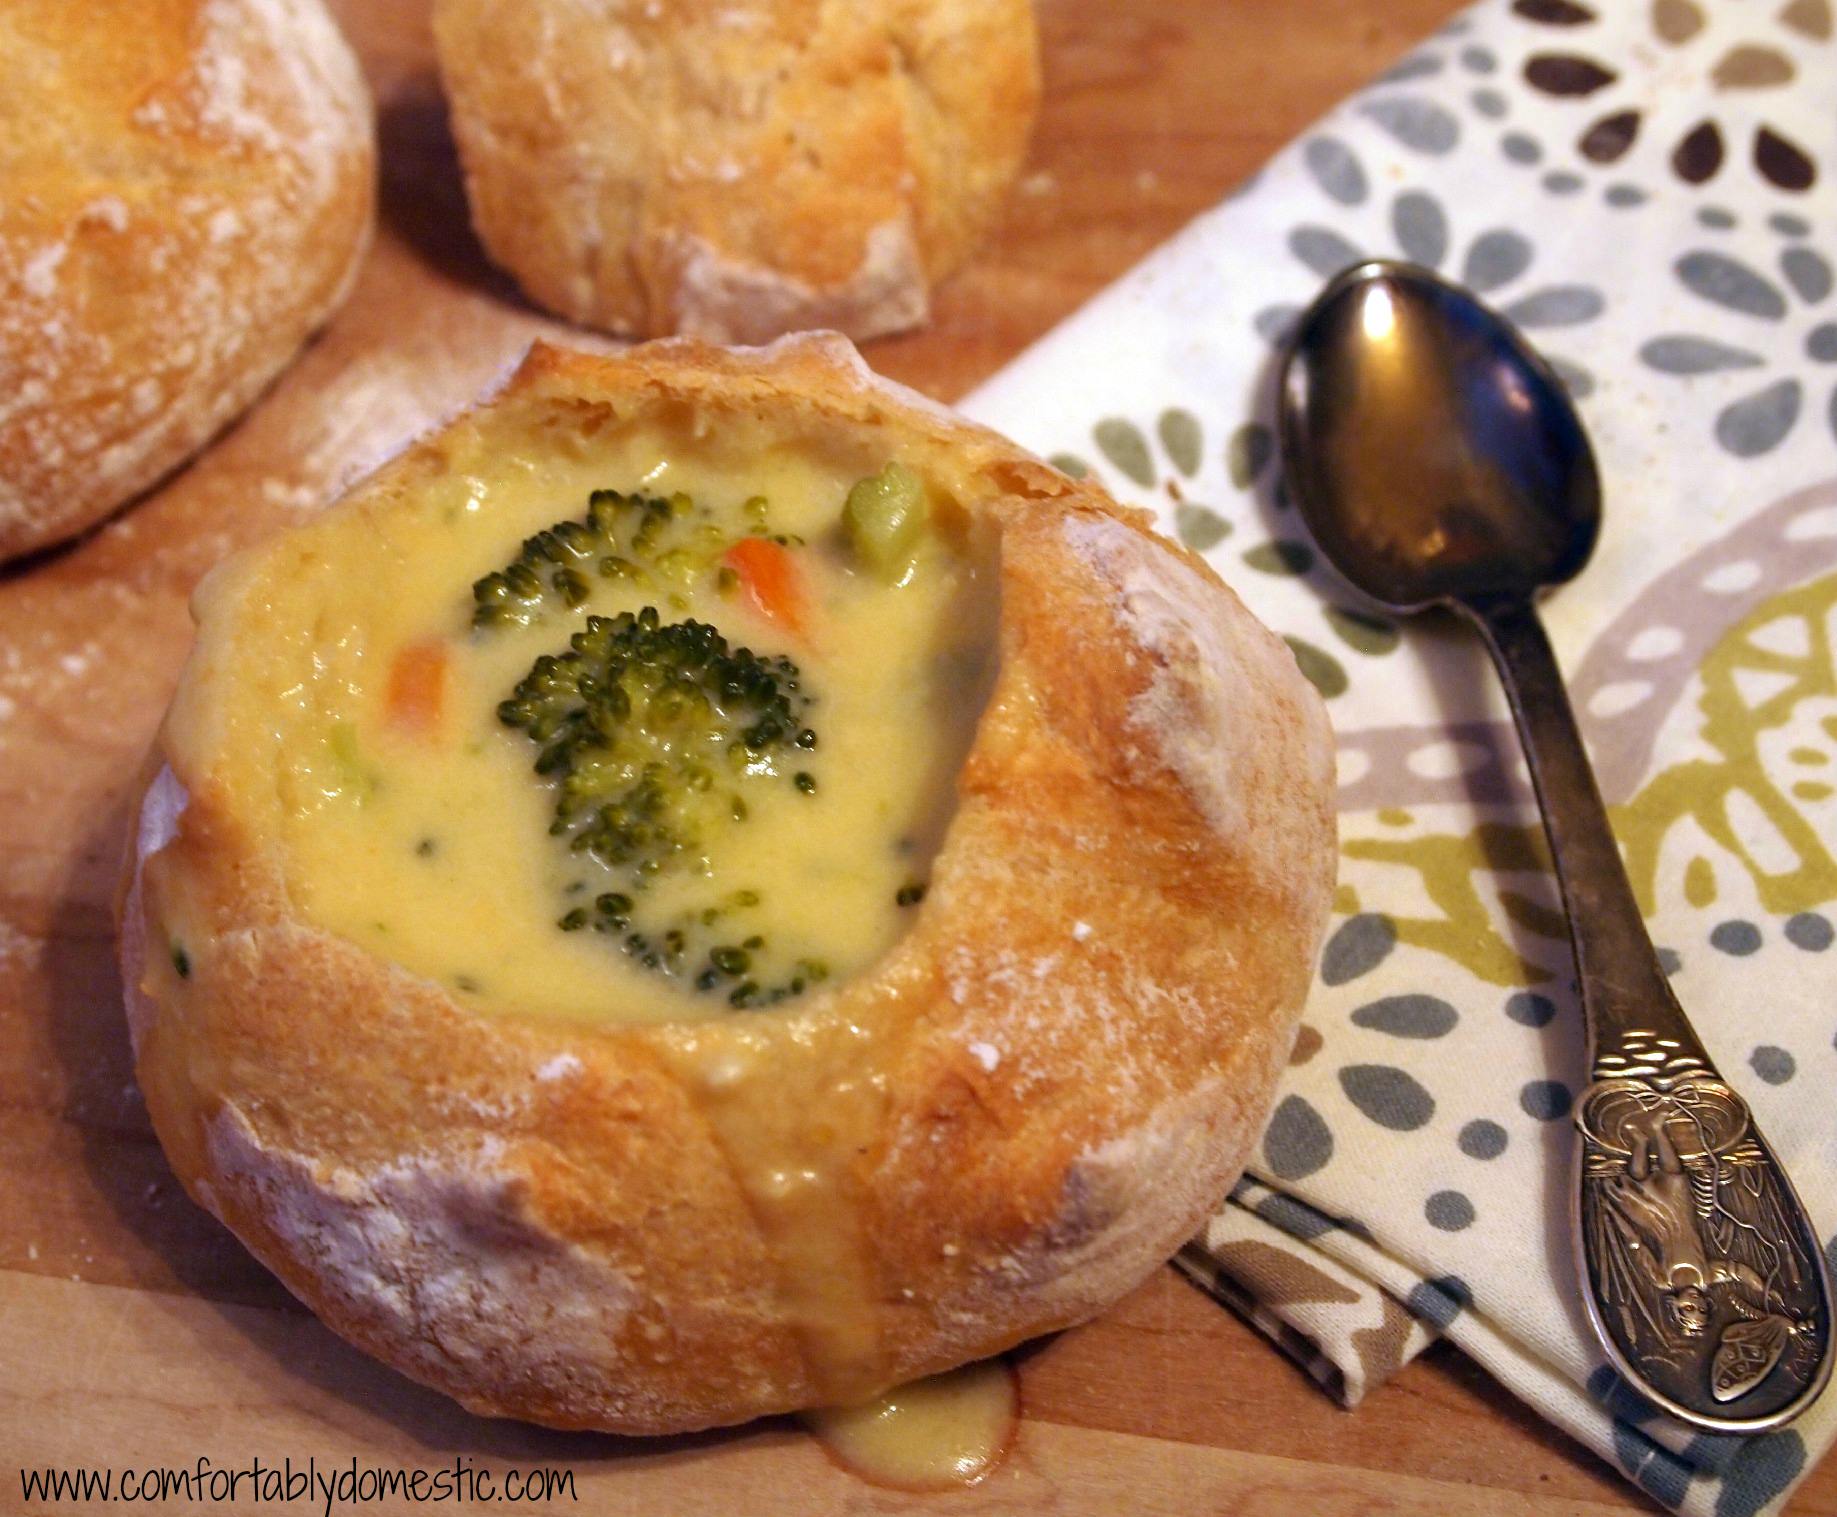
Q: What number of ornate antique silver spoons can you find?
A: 1